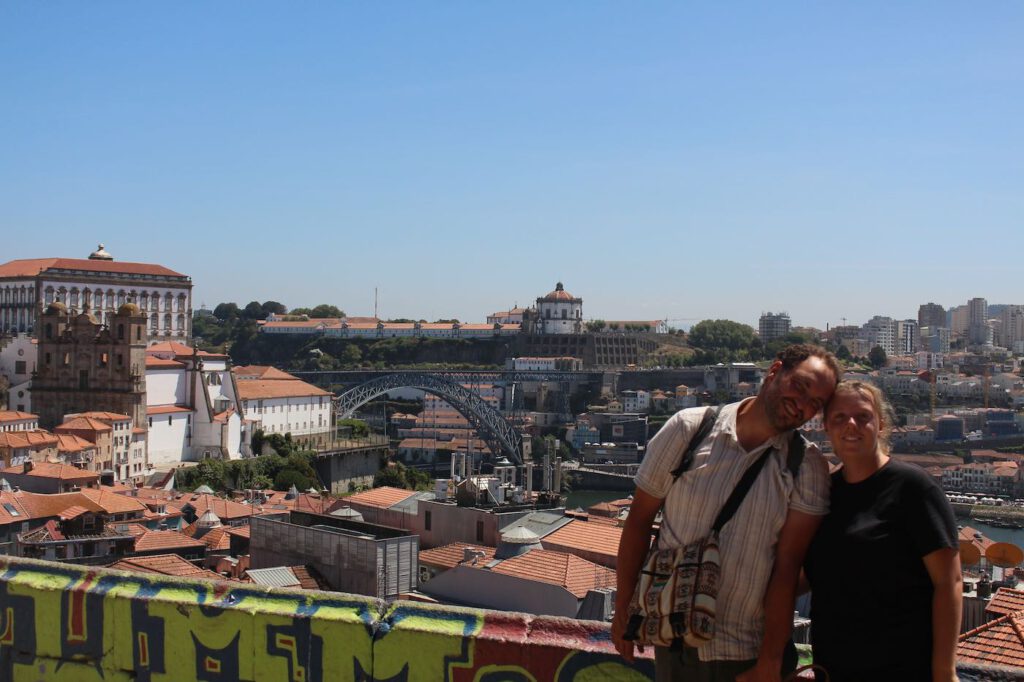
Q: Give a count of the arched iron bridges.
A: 1